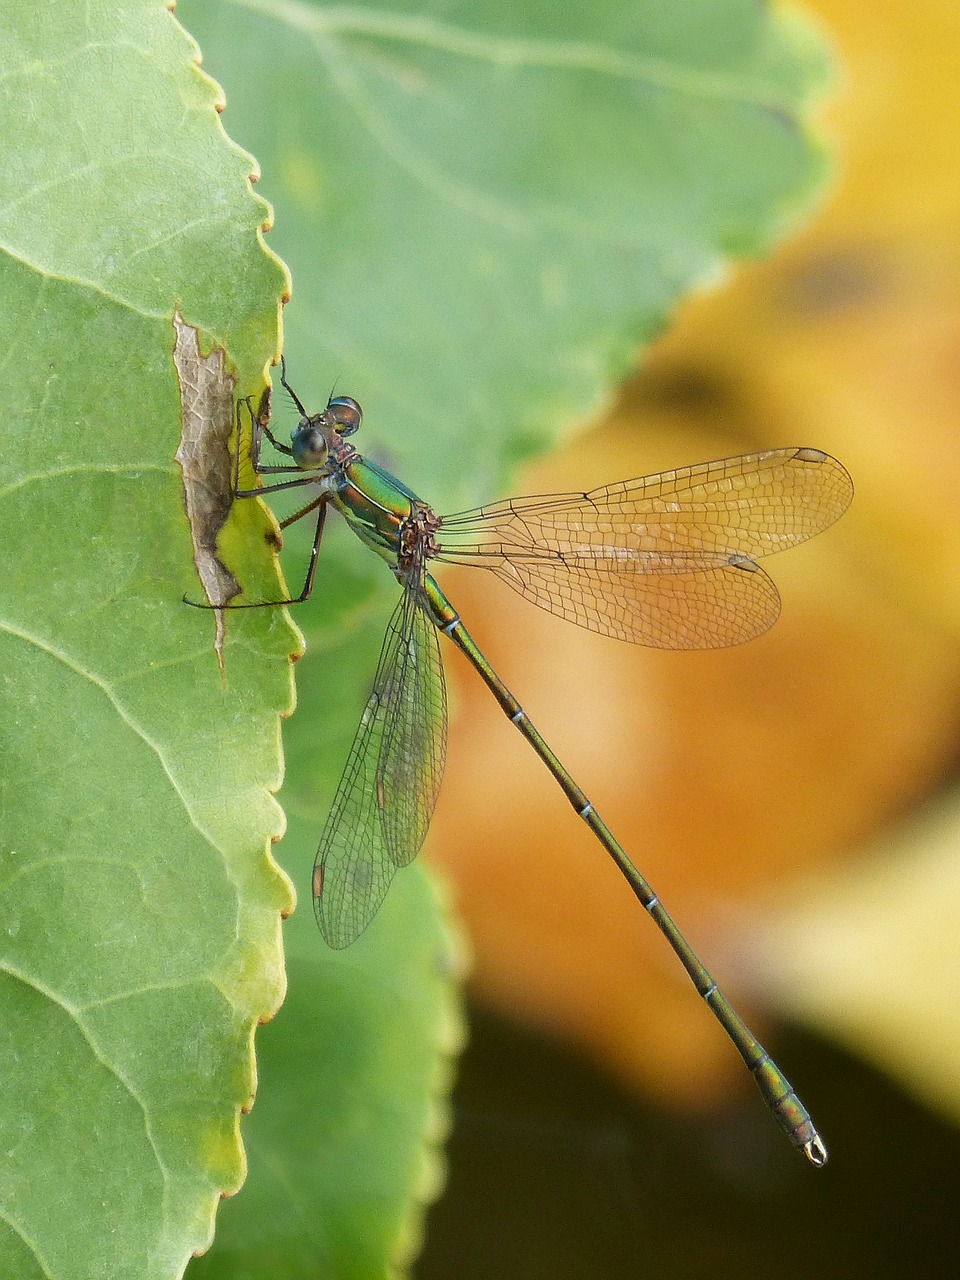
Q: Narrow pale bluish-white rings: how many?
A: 5